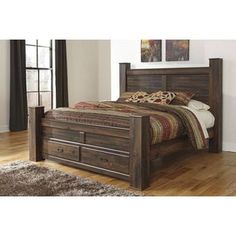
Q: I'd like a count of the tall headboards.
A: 1